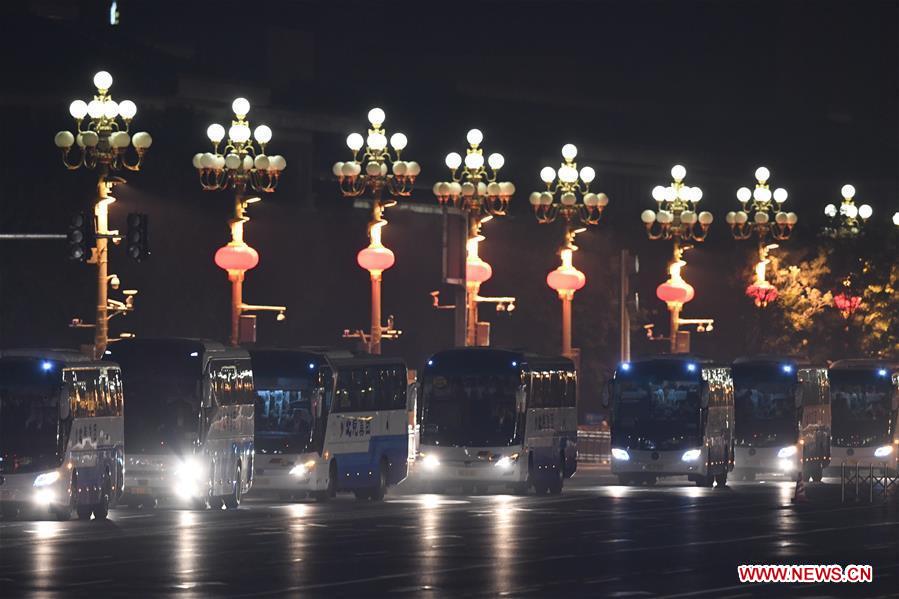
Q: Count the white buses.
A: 7